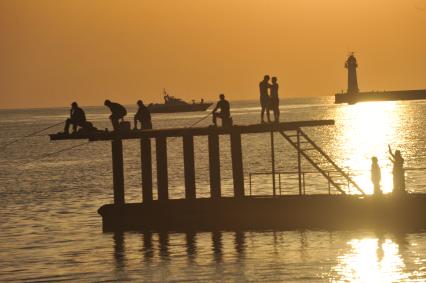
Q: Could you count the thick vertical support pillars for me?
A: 6